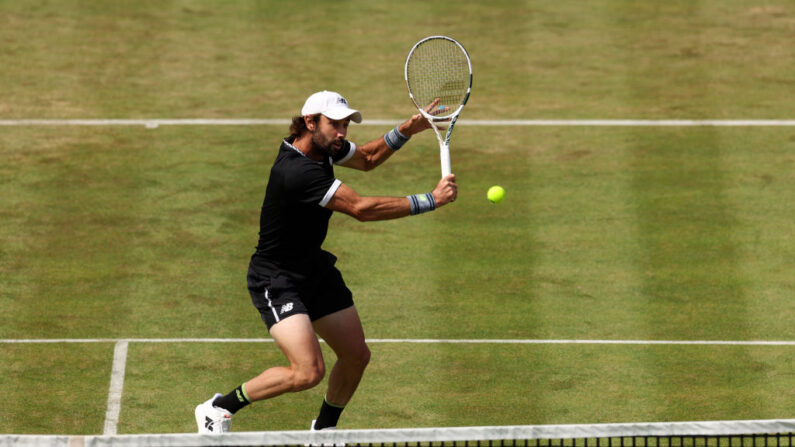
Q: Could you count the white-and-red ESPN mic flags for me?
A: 0